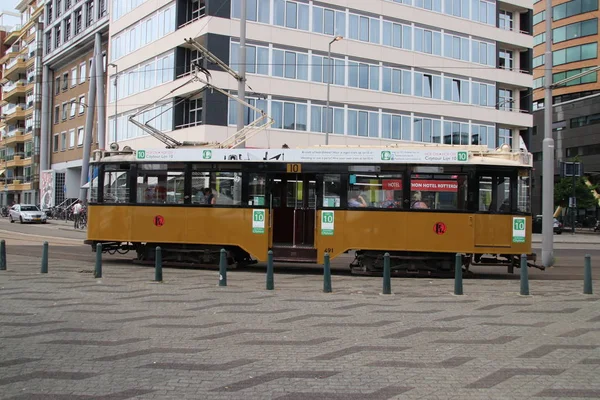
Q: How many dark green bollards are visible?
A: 11